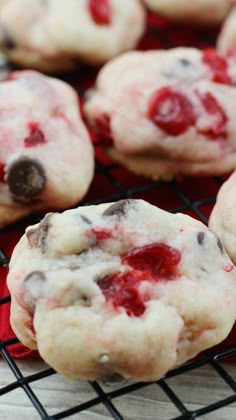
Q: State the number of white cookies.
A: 7